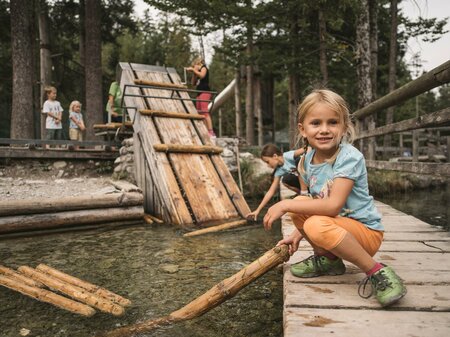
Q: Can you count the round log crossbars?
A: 3